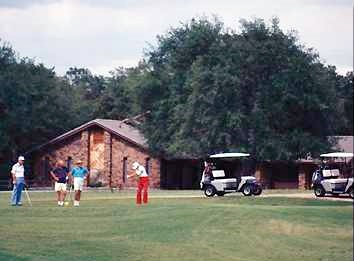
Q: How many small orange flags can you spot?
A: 0